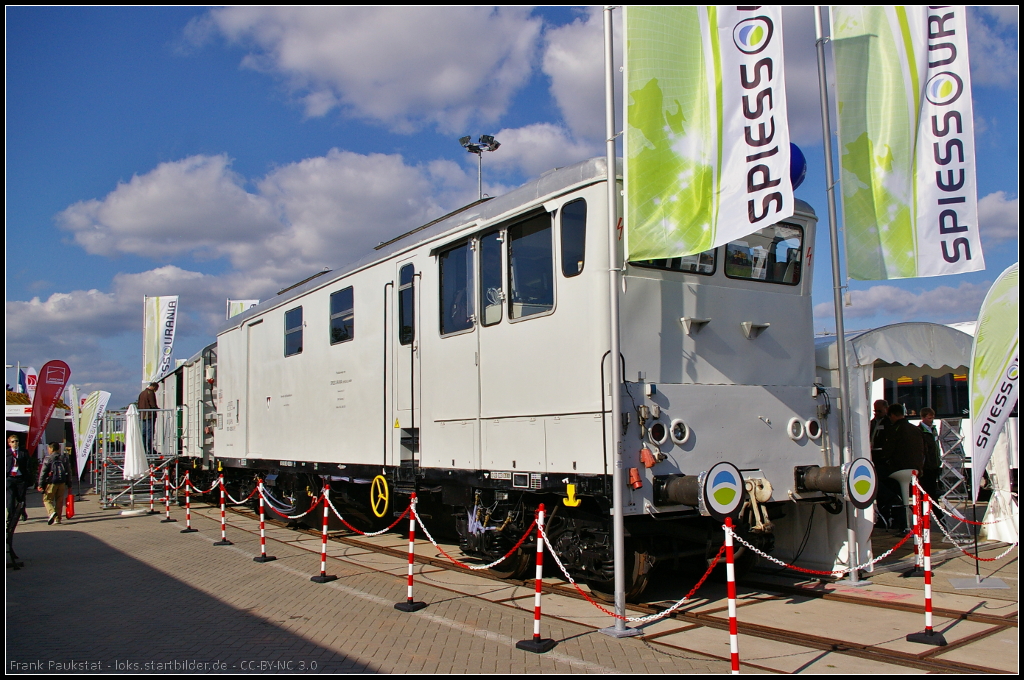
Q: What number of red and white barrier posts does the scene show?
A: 11